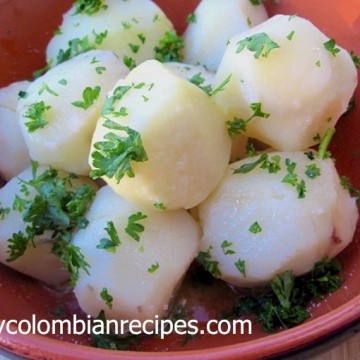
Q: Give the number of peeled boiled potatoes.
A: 10